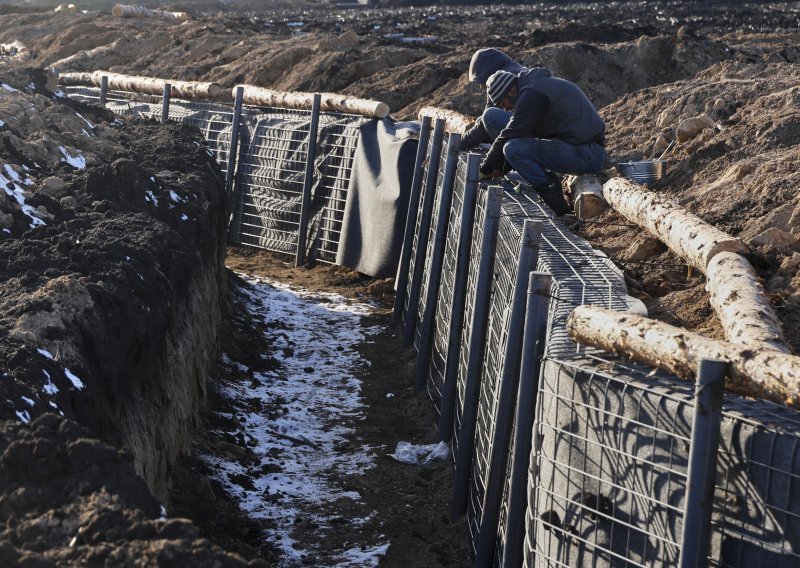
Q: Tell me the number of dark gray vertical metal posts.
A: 12